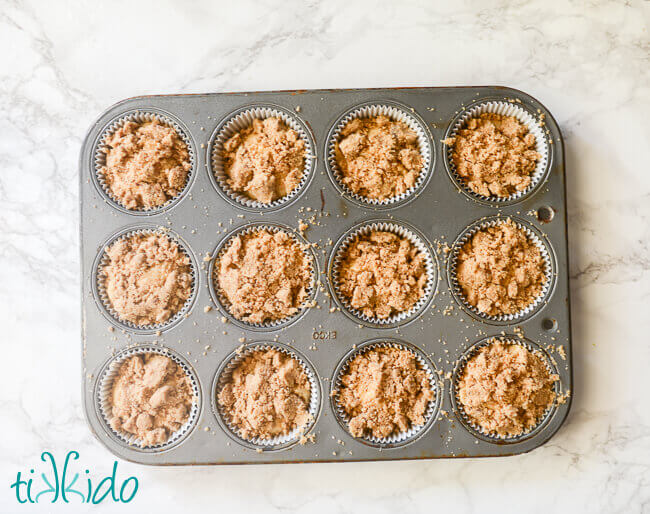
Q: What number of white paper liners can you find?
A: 12